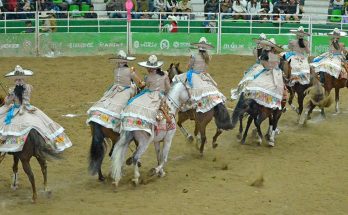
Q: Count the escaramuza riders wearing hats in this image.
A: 8